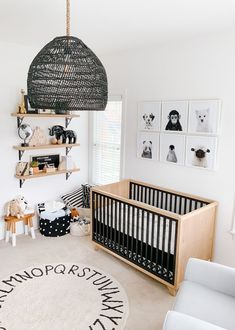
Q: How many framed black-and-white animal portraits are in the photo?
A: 6